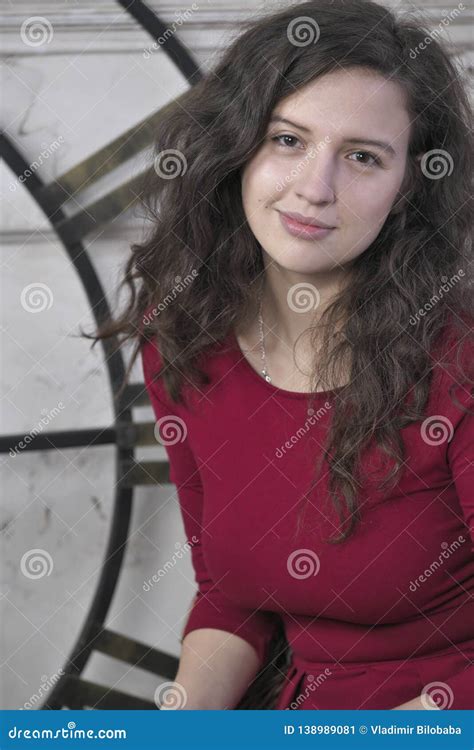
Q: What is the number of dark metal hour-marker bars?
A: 7